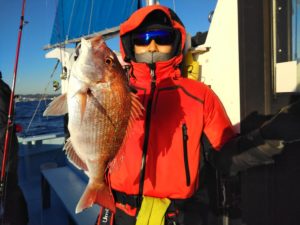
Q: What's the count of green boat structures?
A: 0